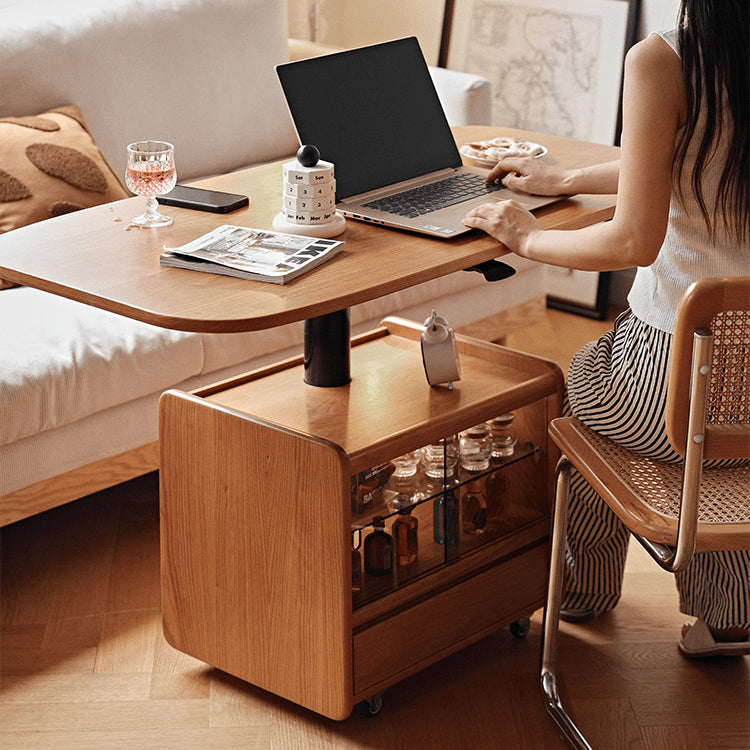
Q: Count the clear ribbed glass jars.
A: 4